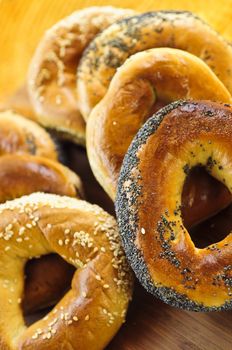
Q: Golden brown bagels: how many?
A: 7